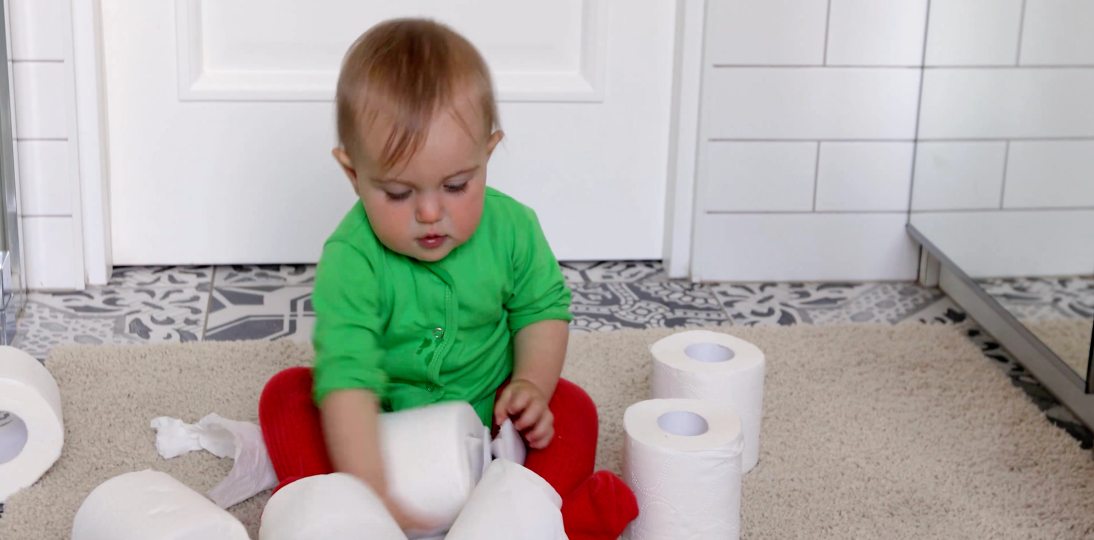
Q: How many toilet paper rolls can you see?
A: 7